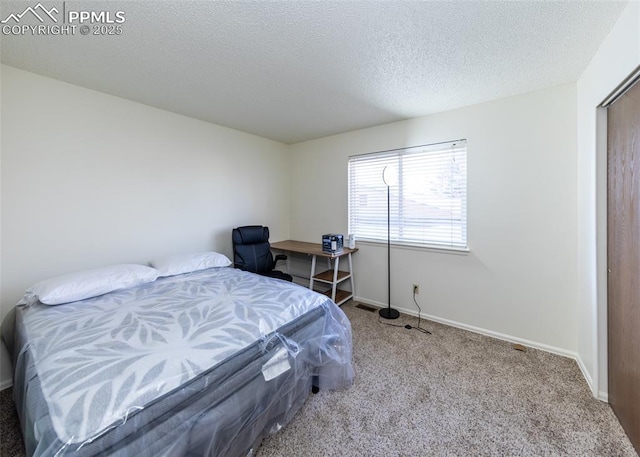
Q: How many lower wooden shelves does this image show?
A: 2